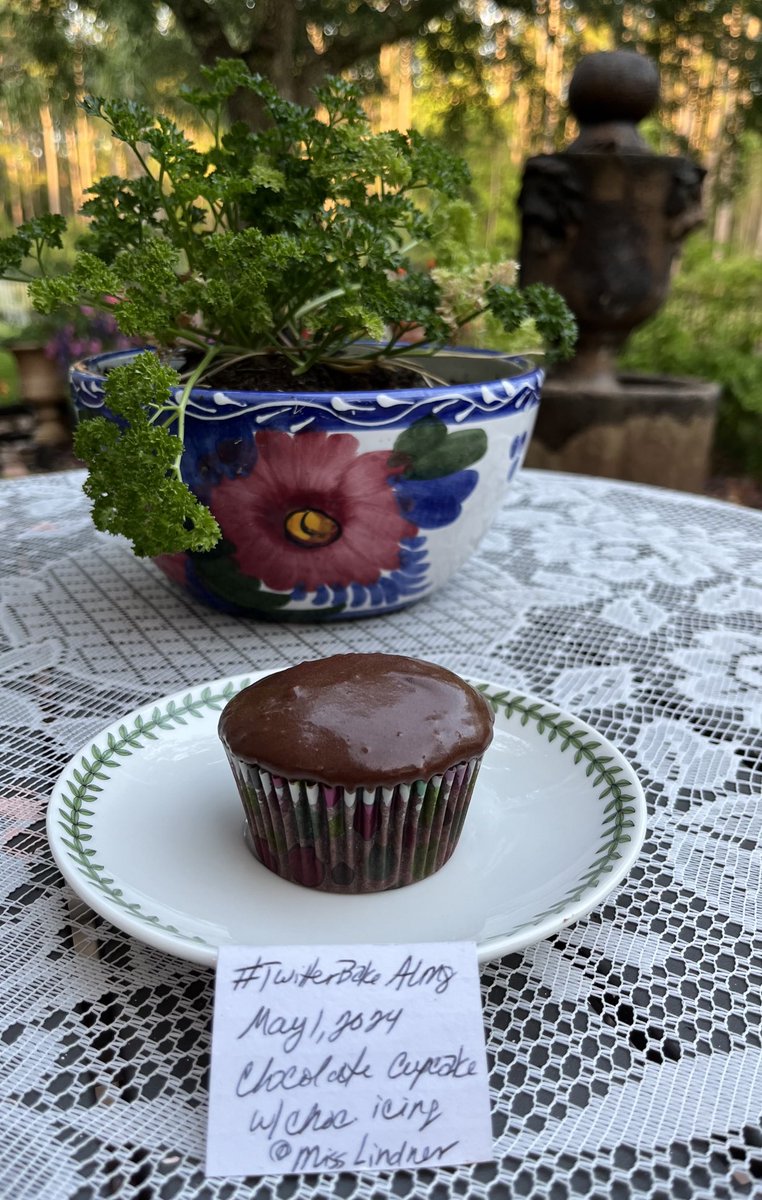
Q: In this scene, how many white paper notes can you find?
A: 1